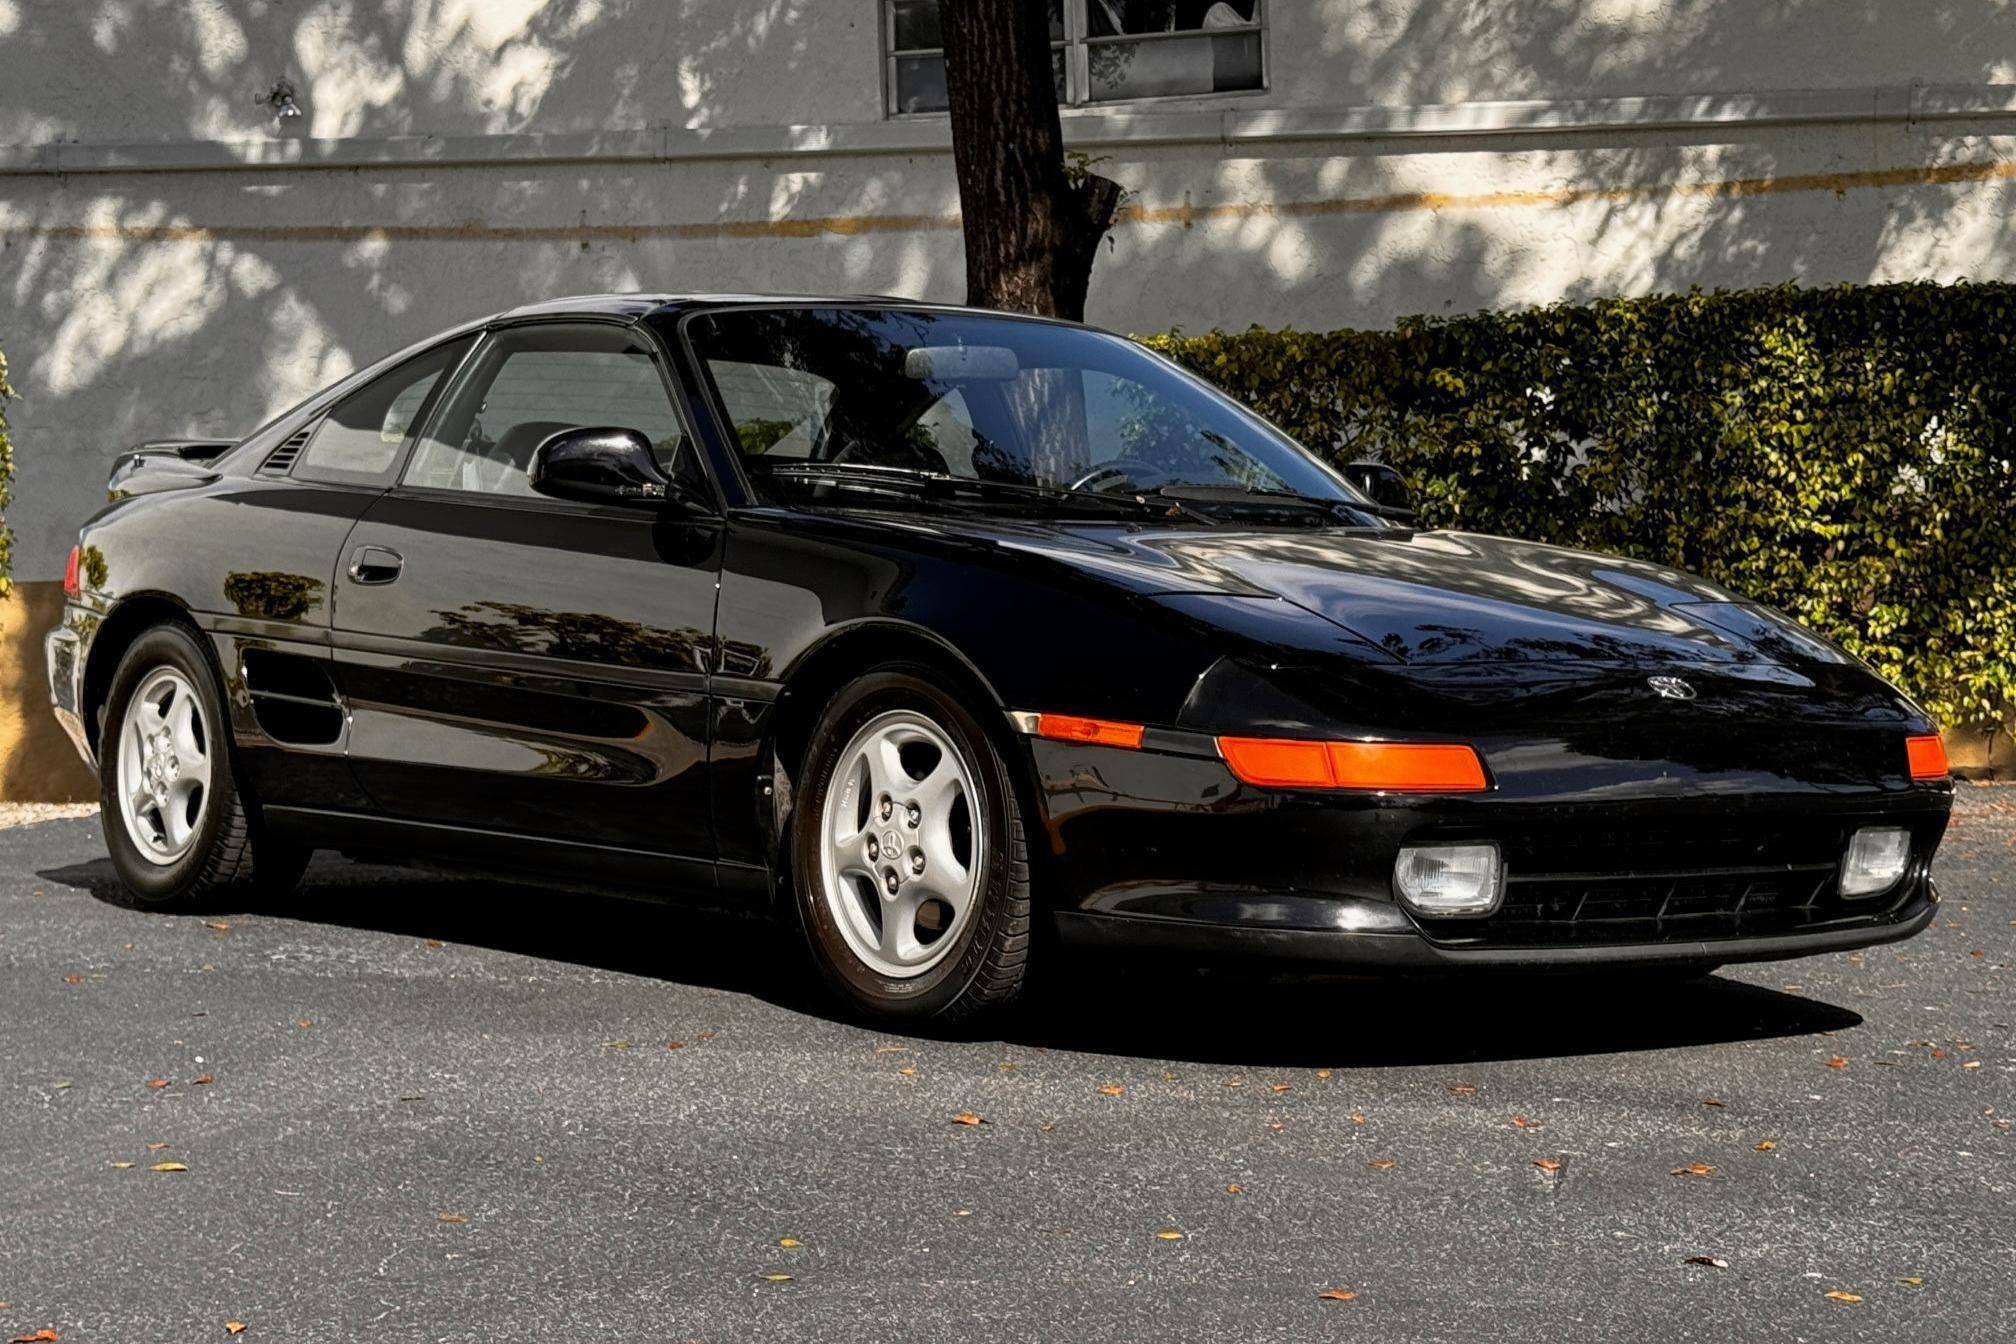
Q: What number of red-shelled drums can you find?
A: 0